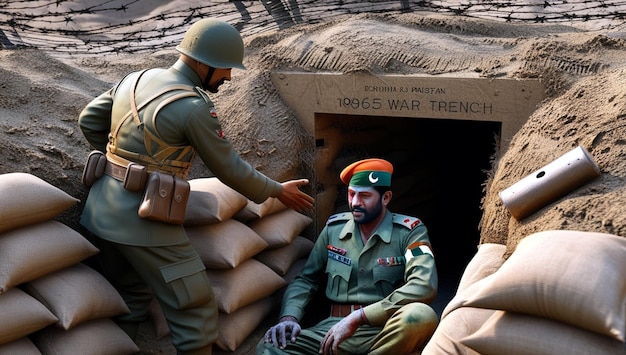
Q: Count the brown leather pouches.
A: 3